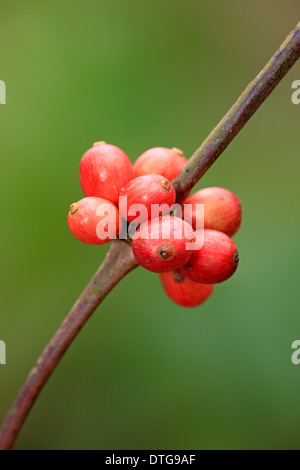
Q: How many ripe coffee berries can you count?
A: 8